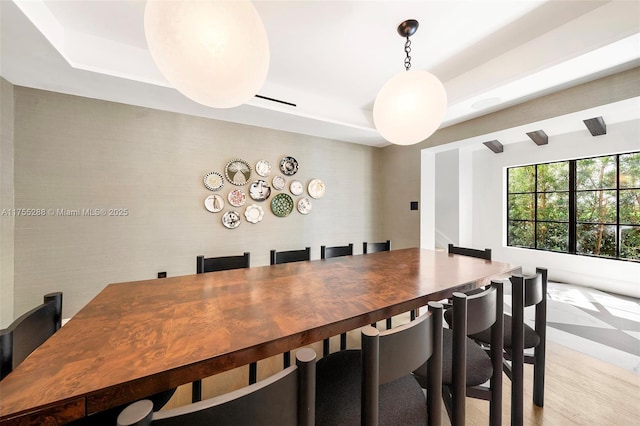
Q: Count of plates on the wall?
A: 14